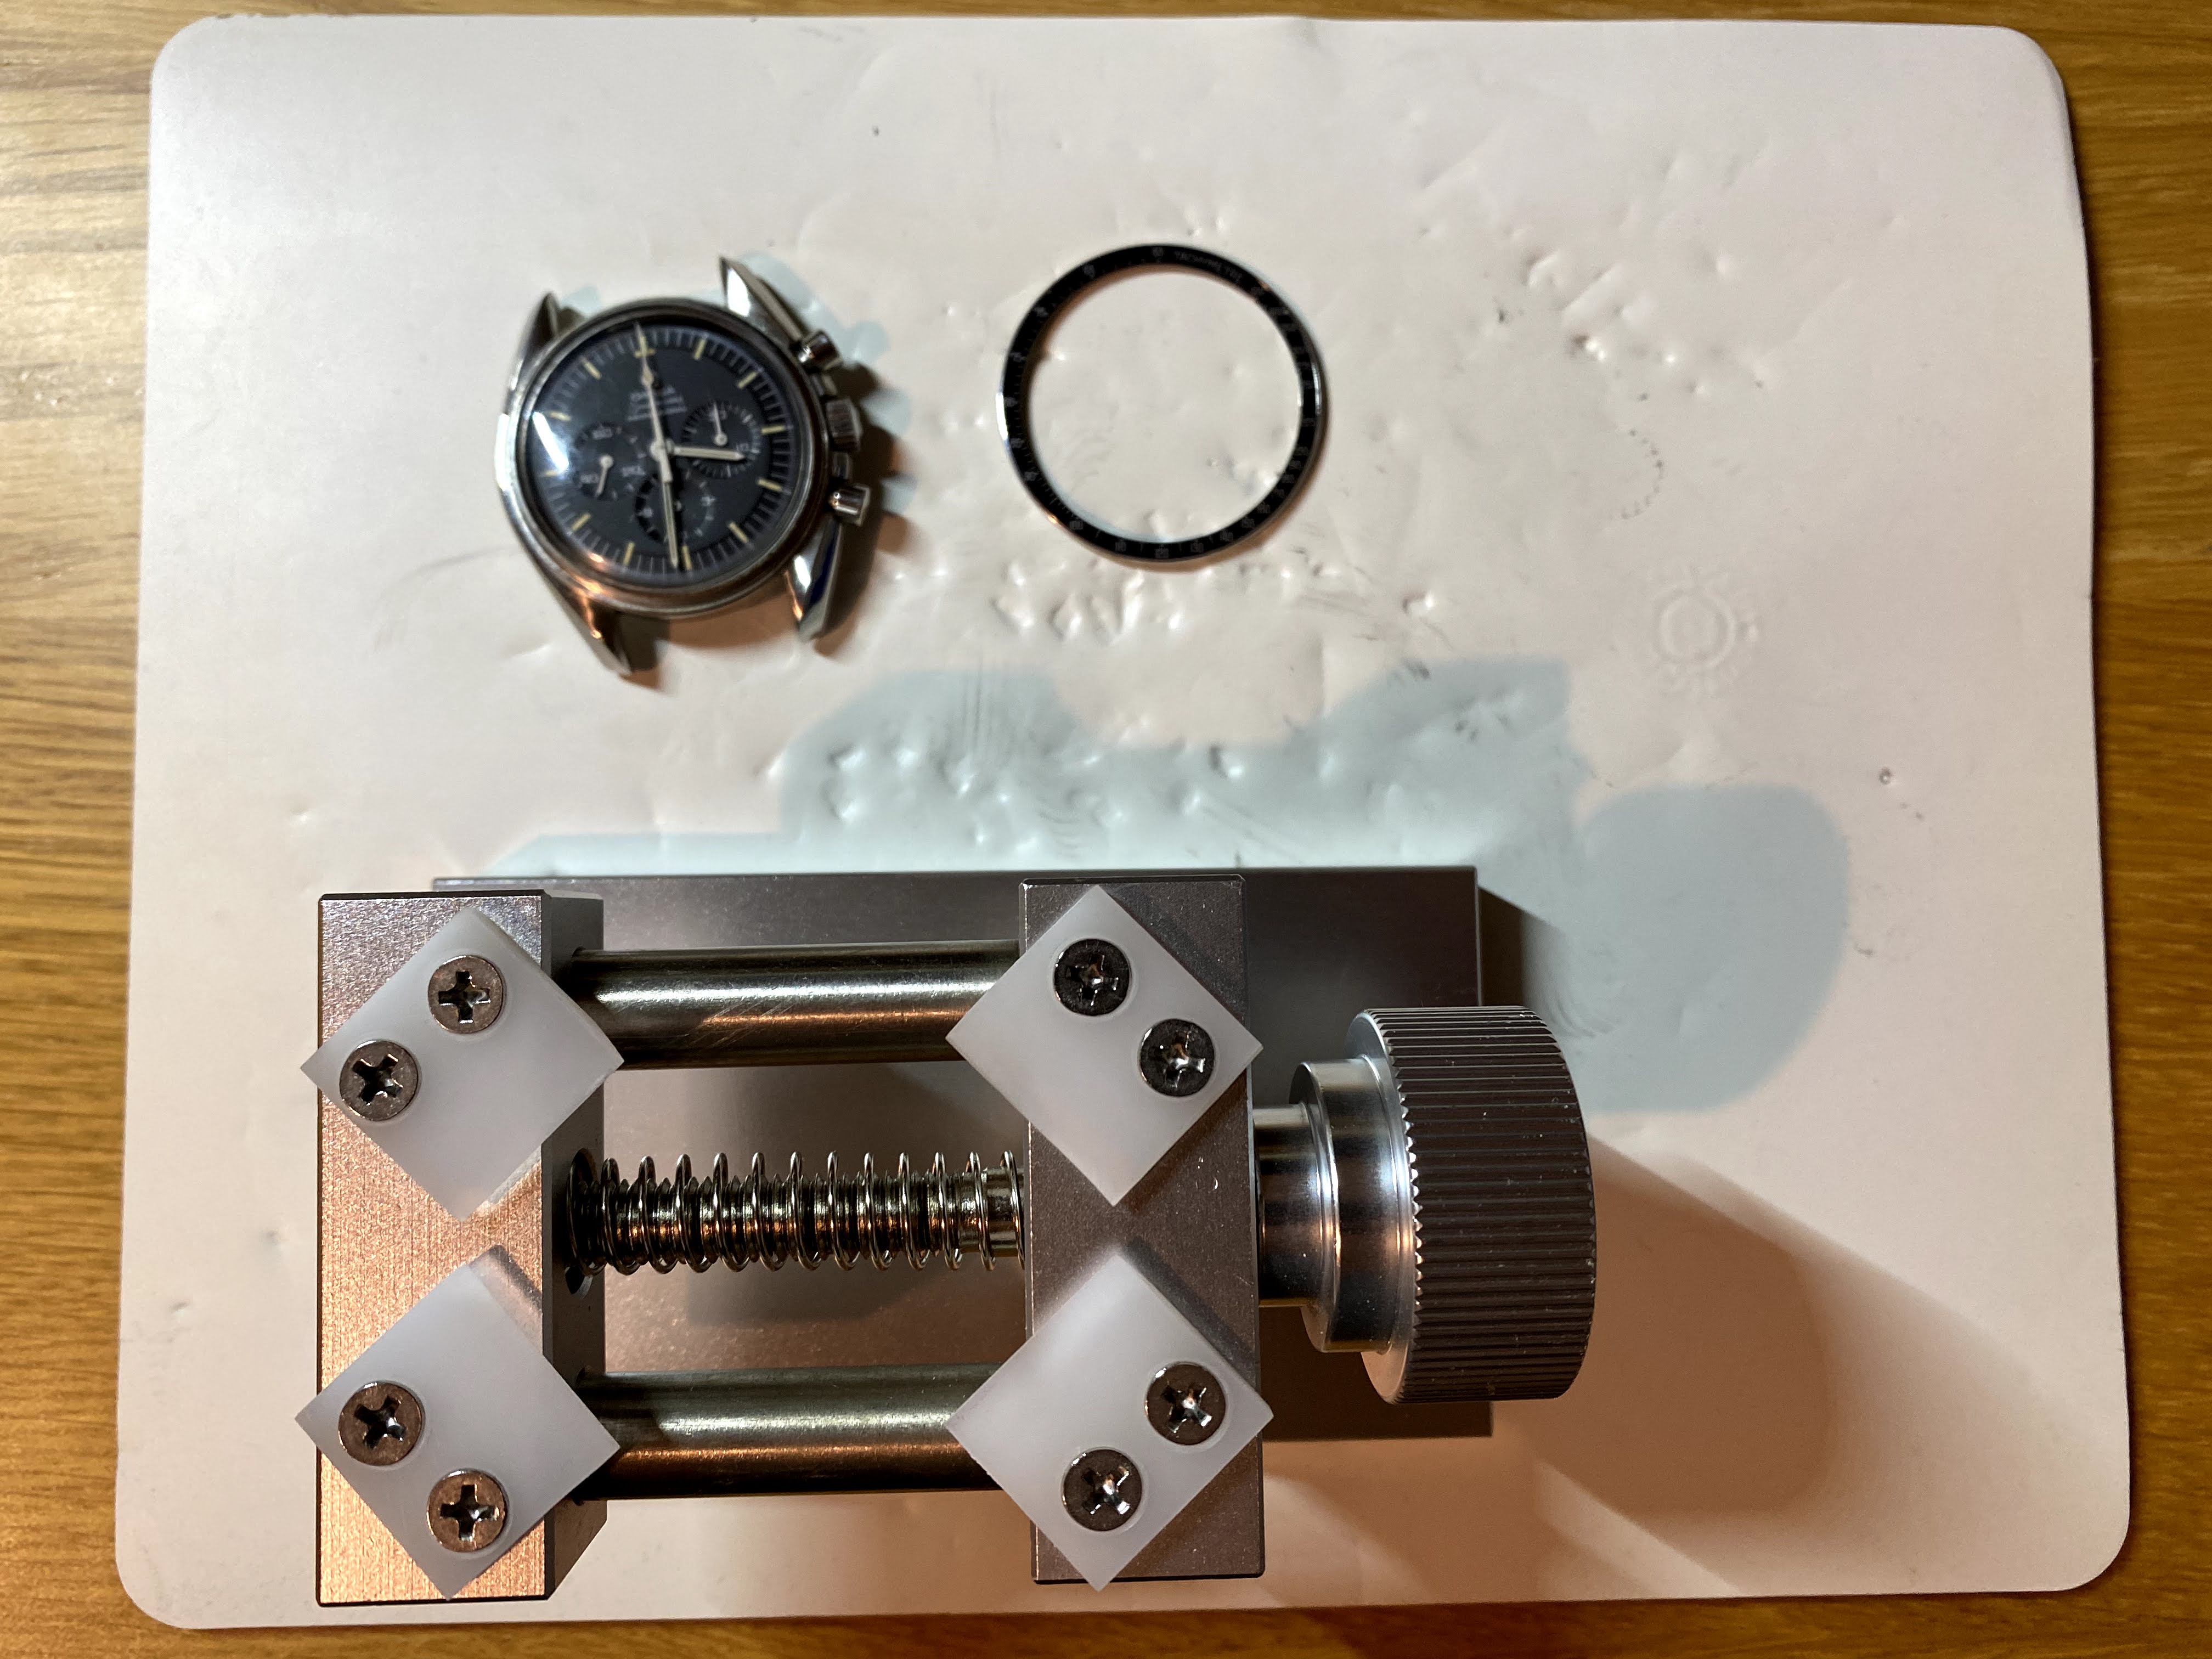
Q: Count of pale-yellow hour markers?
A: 12